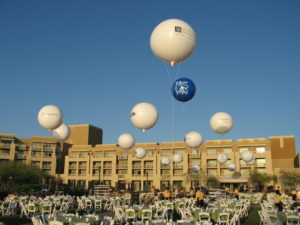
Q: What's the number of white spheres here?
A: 15